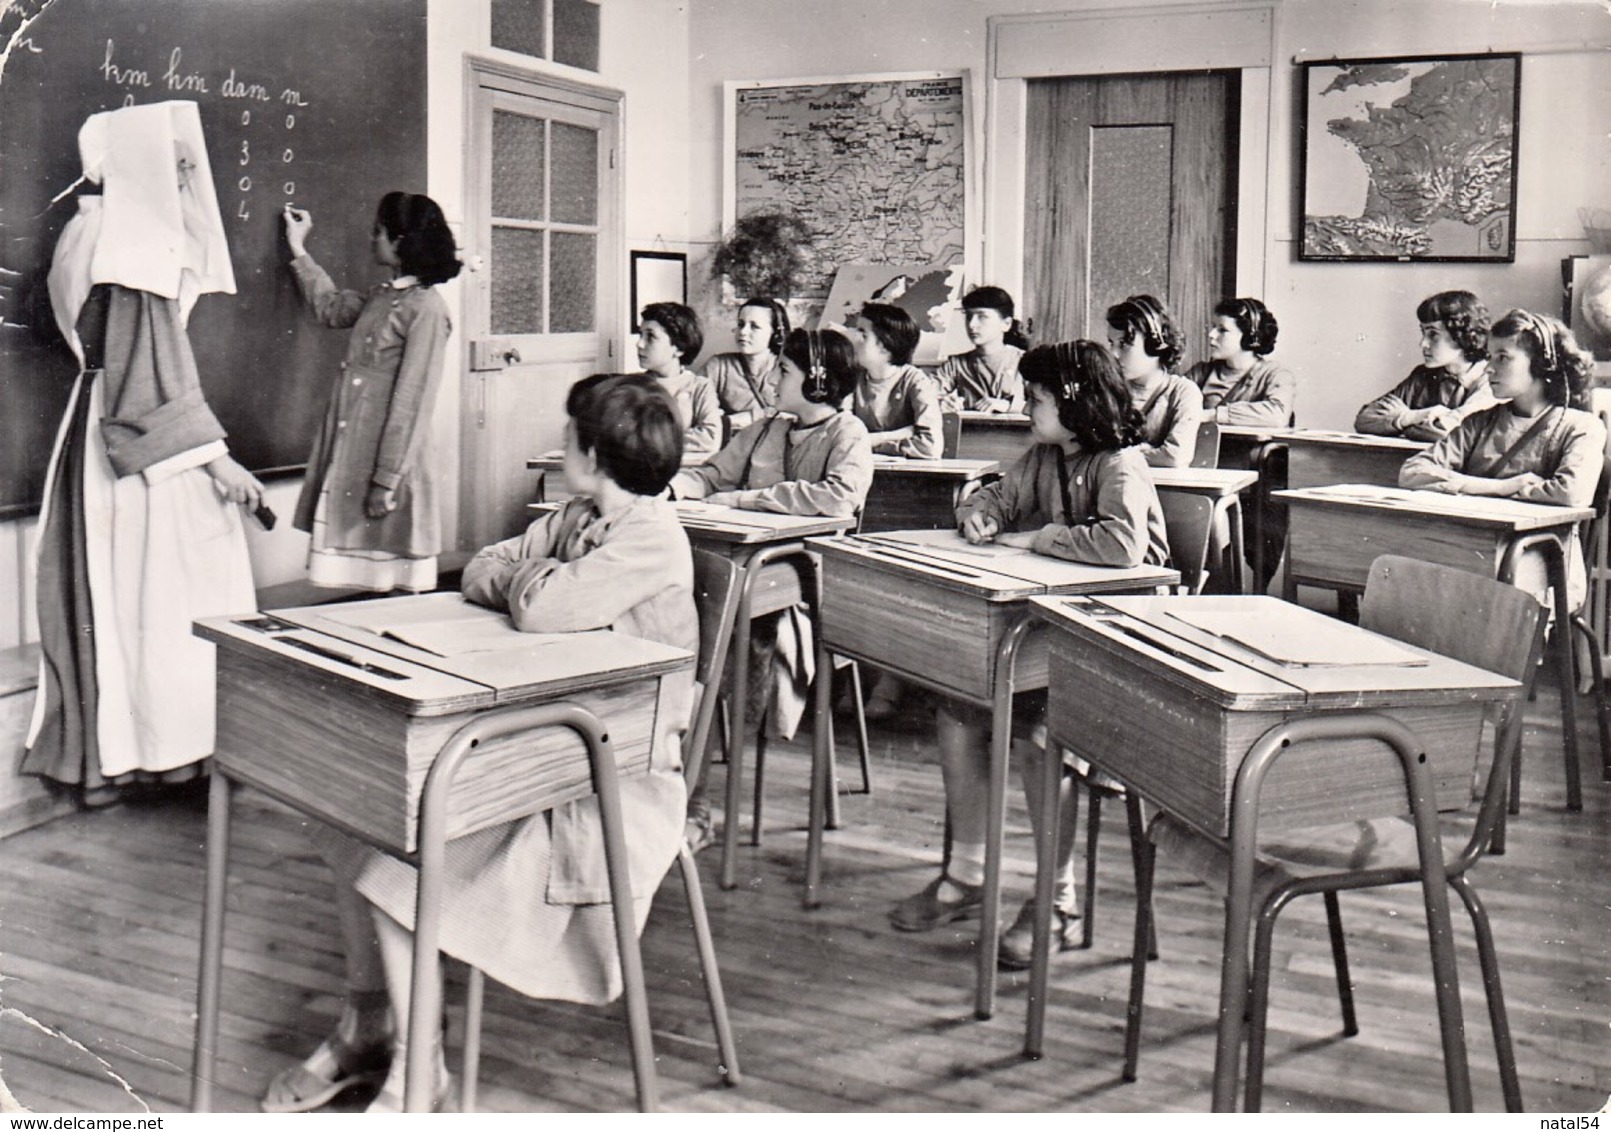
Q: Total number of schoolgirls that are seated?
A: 11